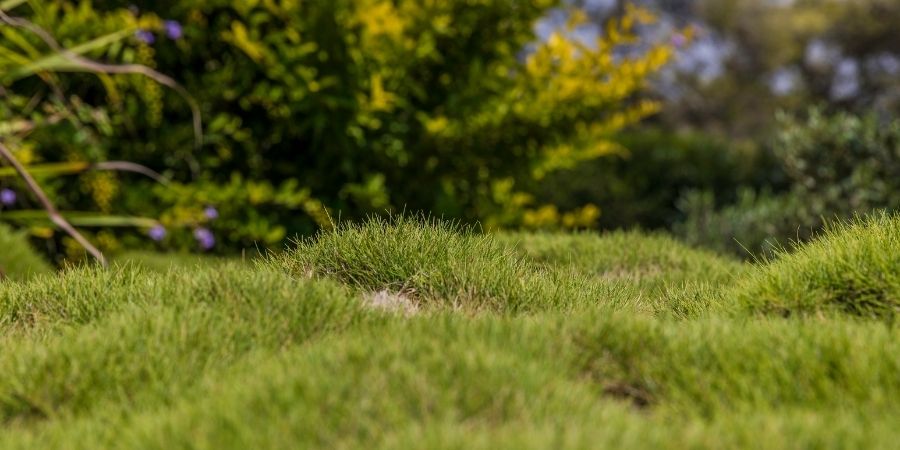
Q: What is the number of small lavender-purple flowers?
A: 6